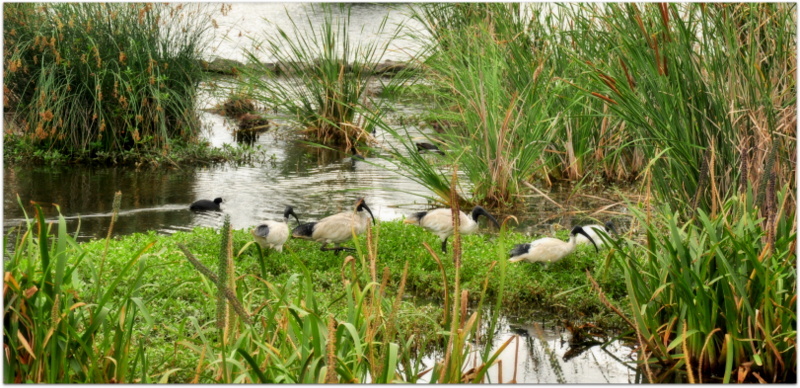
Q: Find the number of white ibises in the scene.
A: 5